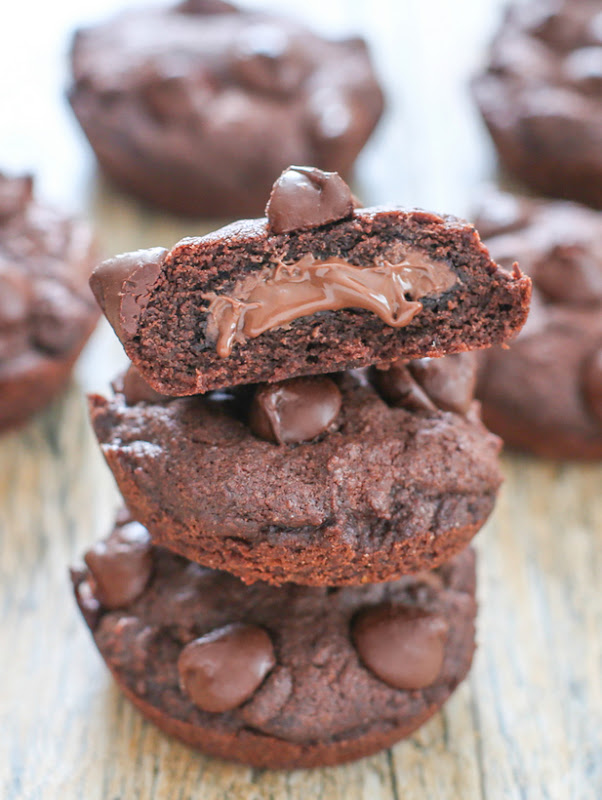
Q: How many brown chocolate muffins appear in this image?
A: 7